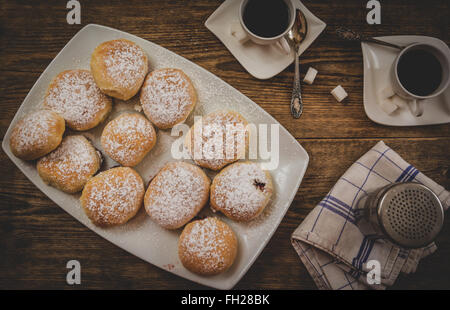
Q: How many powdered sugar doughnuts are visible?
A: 11